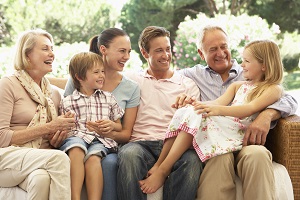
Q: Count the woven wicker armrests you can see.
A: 1